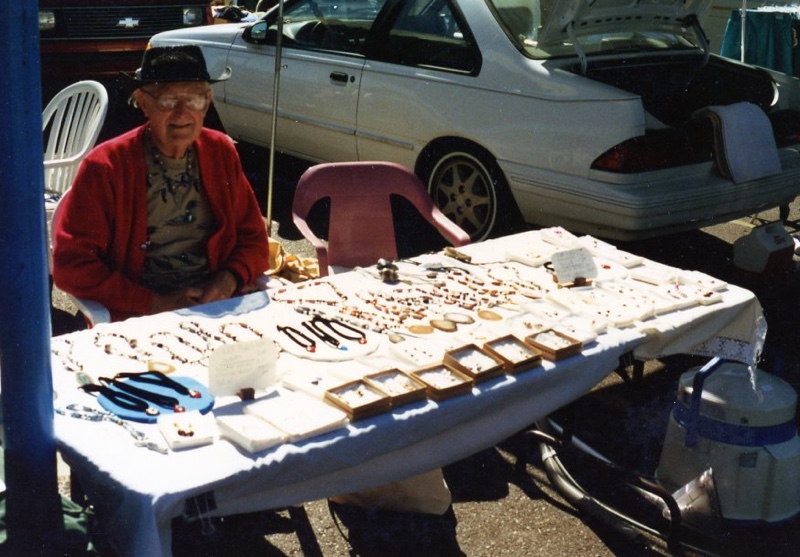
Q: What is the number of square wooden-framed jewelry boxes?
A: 6